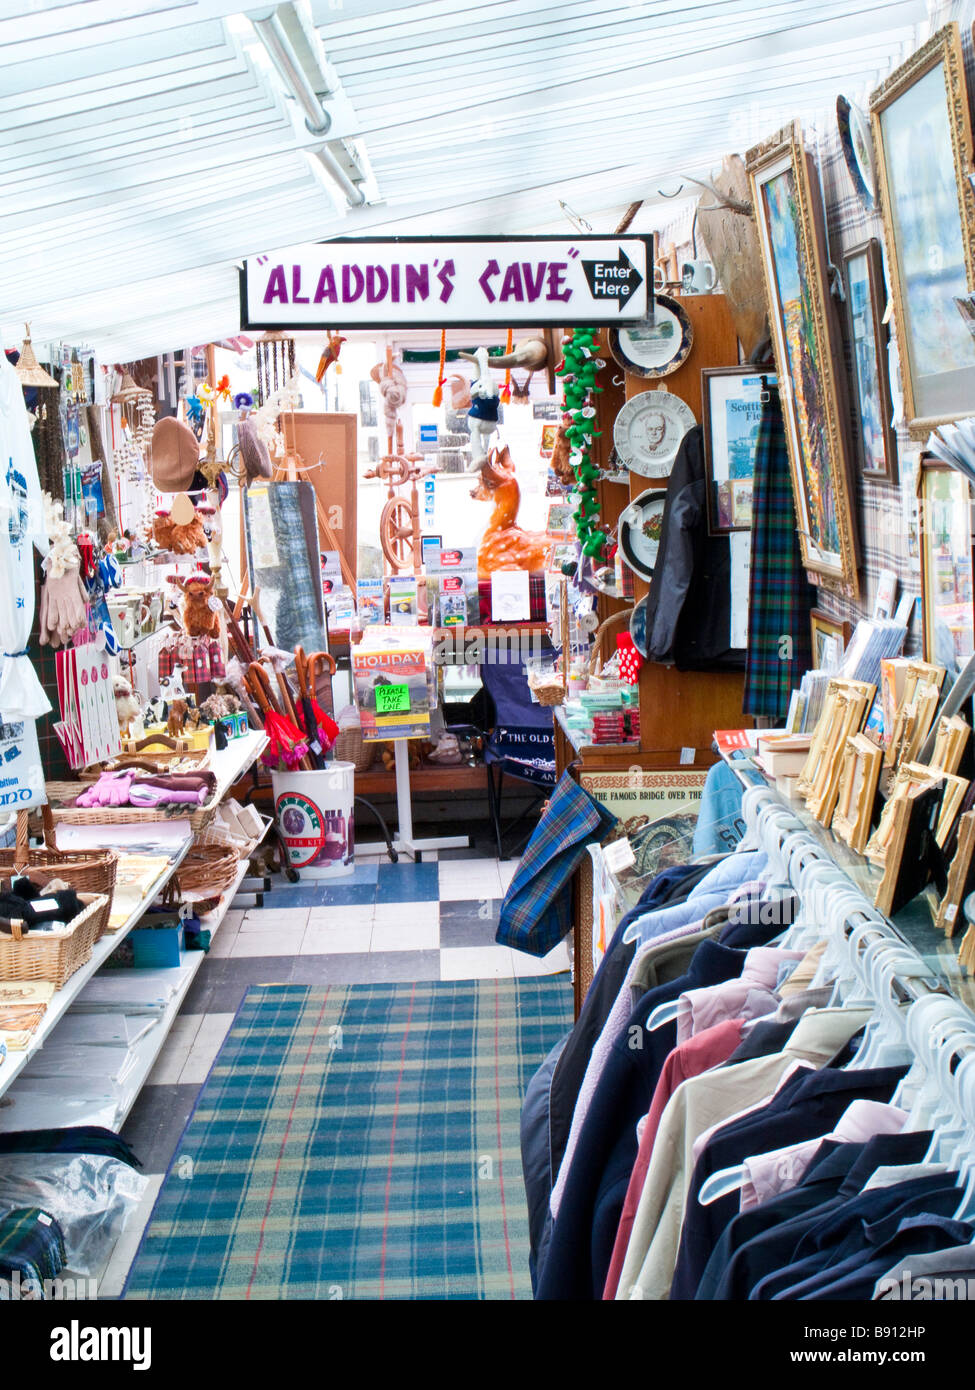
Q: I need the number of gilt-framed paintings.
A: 2